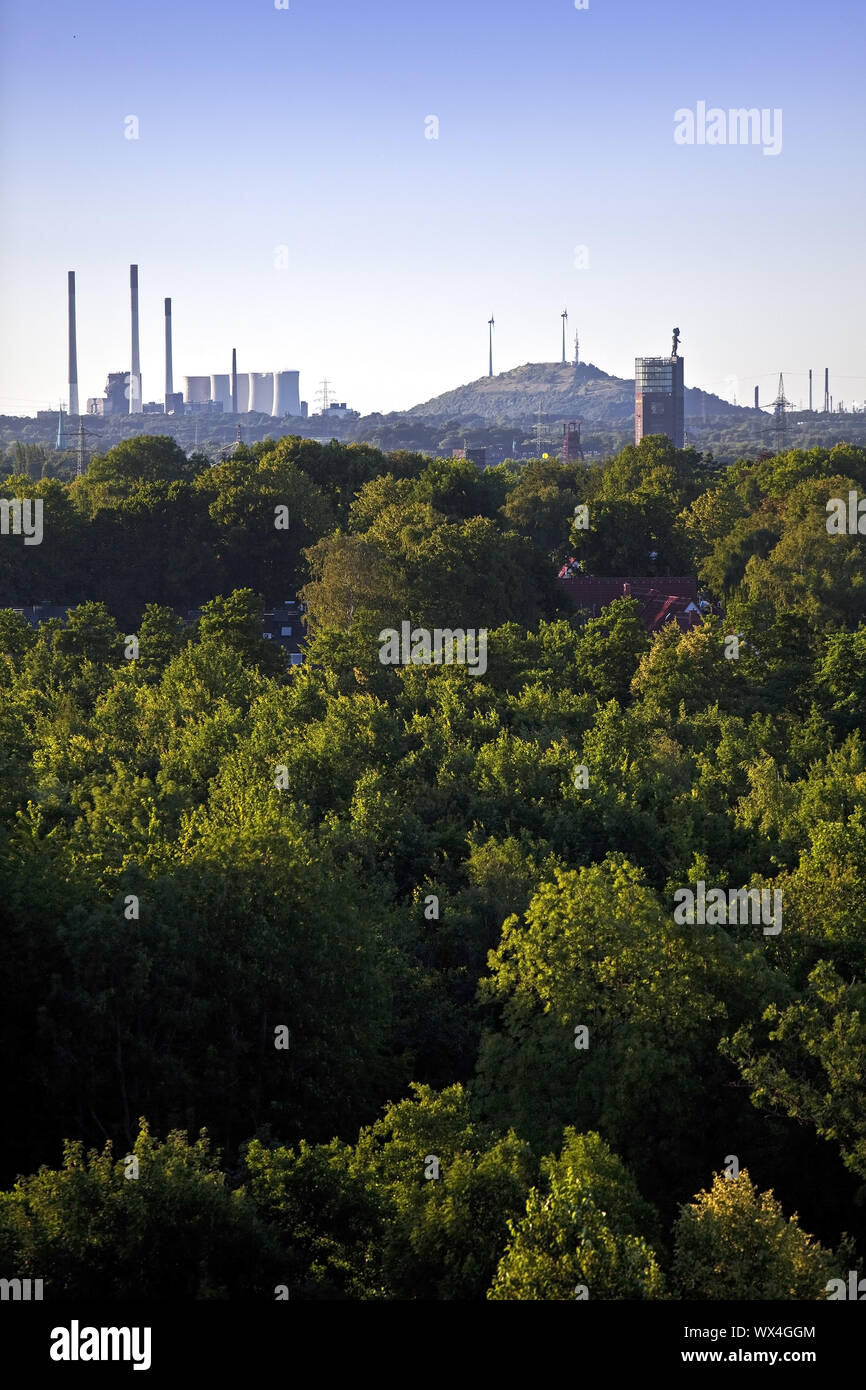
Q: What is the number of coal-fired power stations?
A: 1